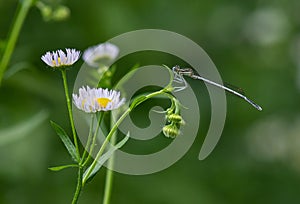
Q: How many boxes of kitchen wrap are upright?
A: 0